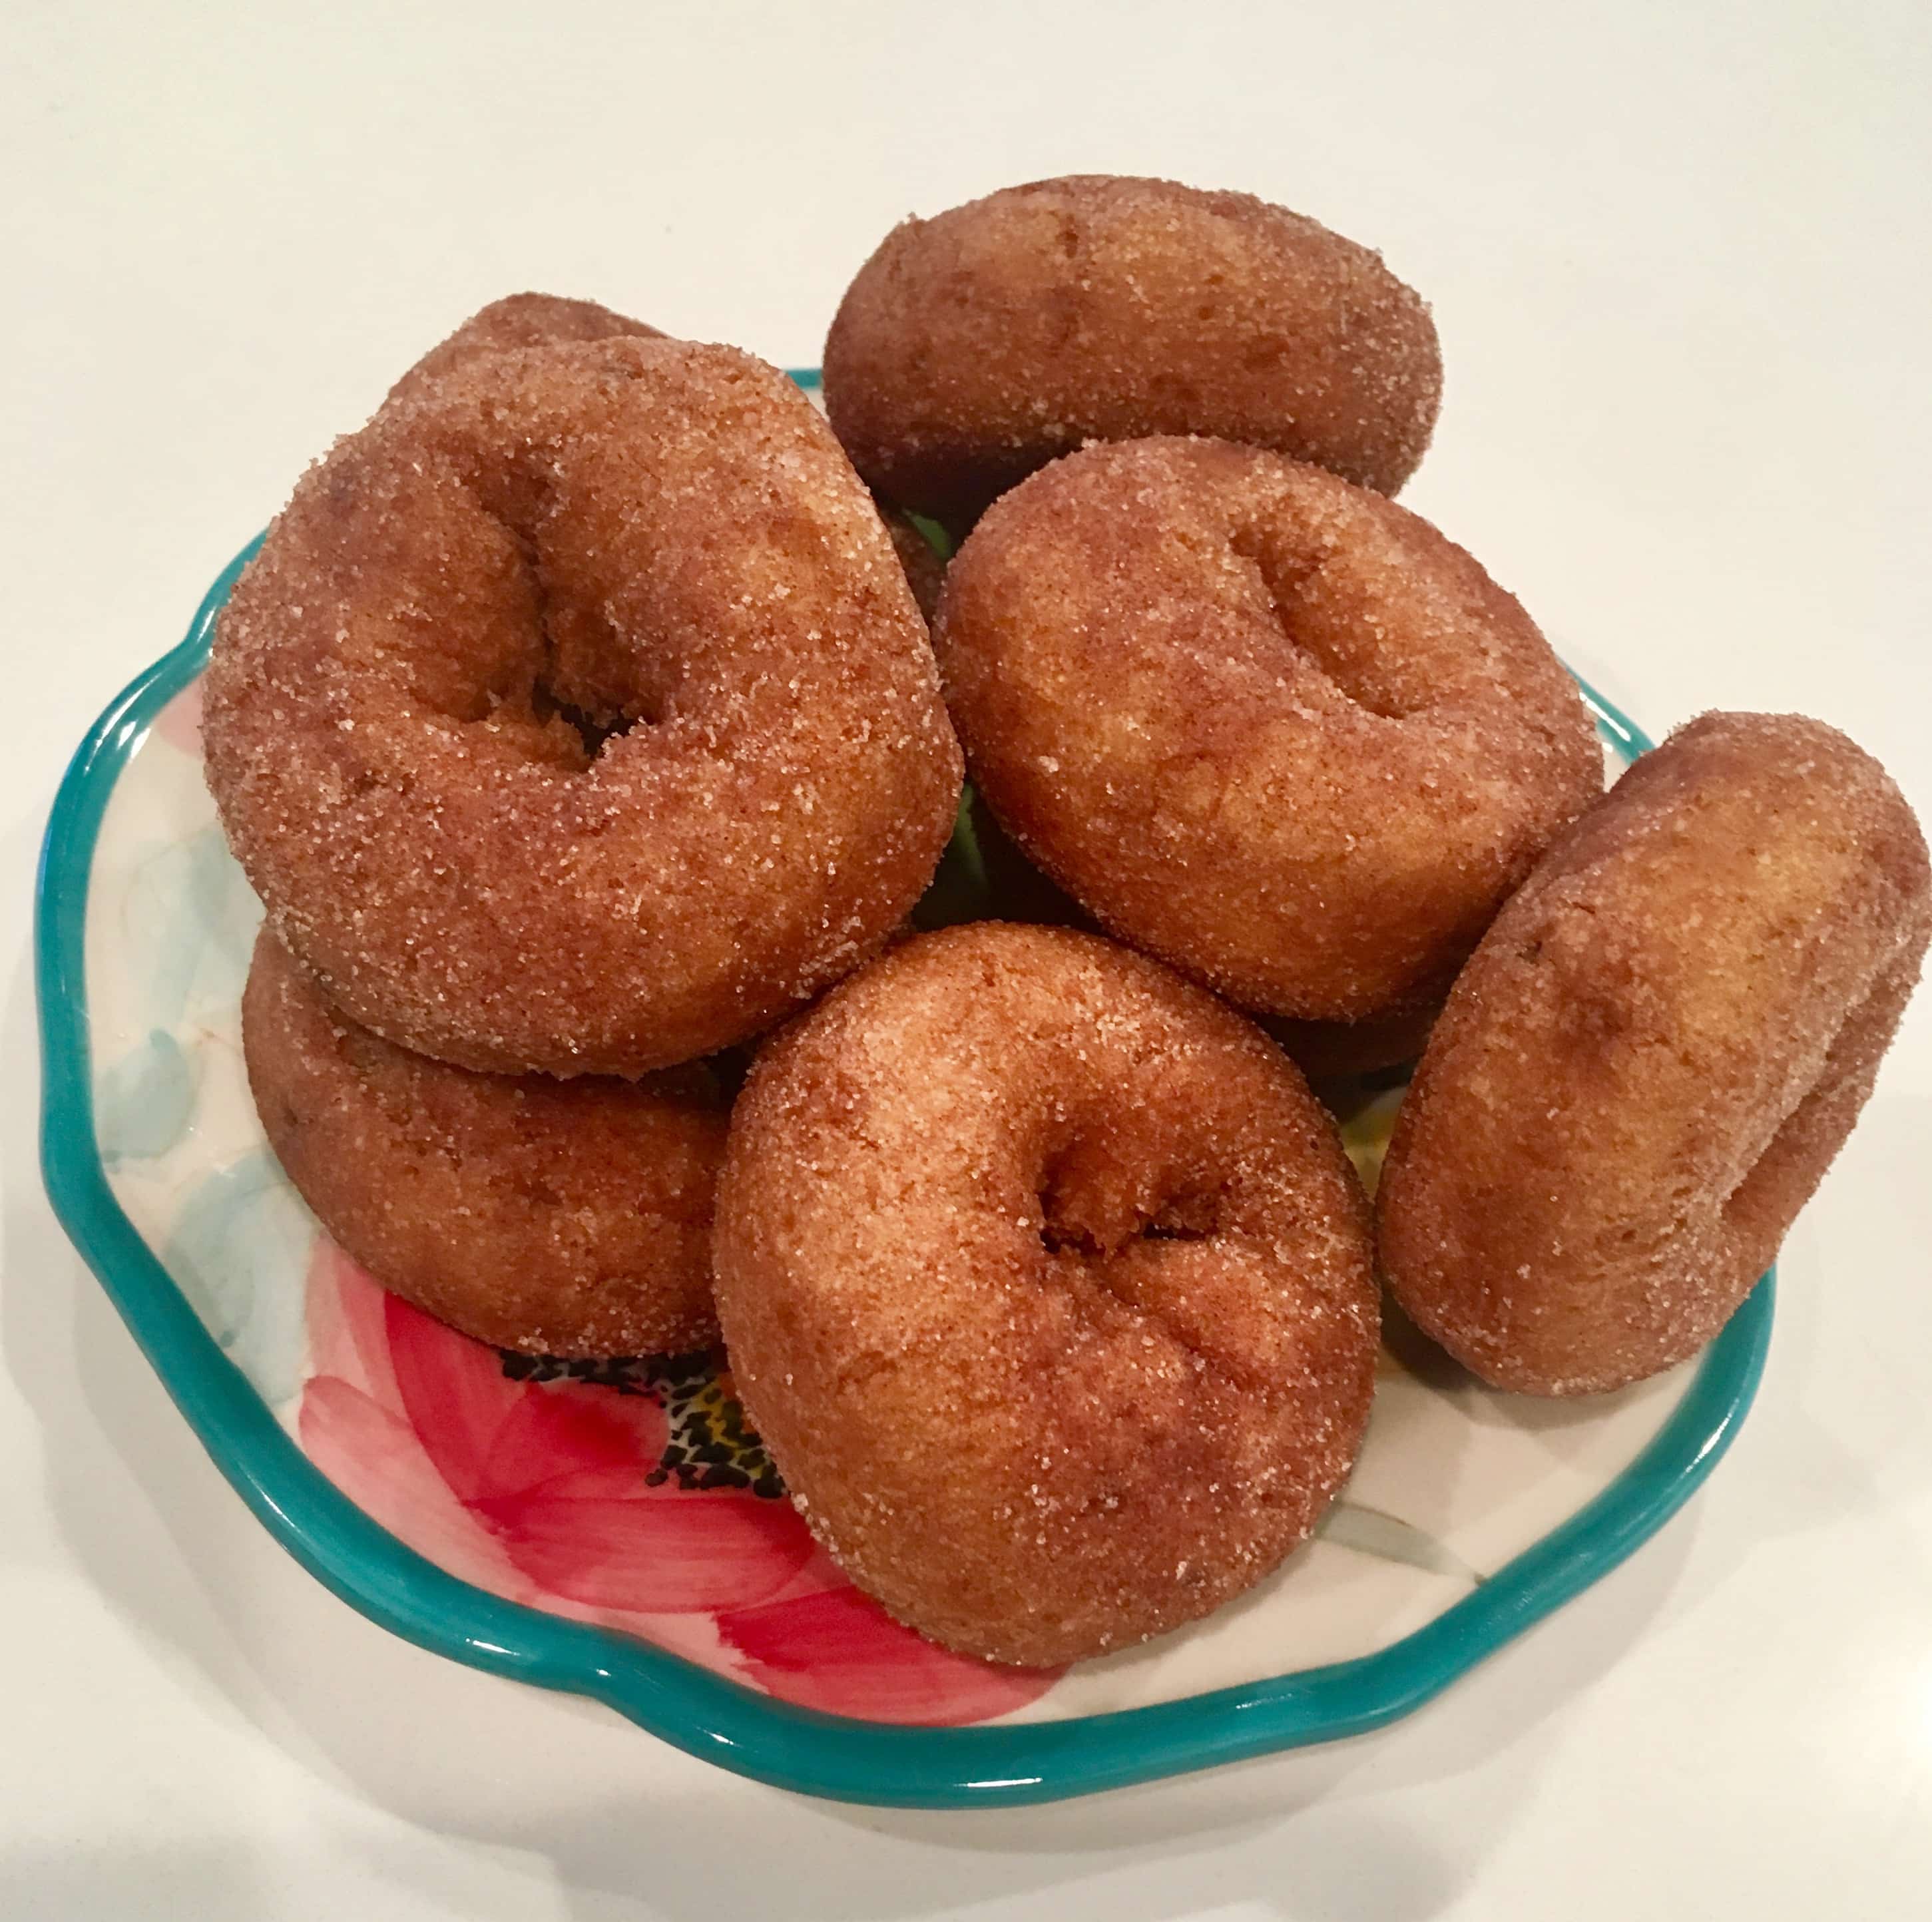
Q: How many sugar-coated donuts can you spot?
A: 7